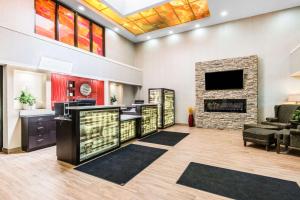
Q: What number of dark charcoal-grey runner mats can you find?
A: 3